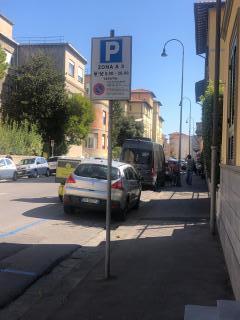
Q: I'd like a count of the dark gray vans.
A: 1